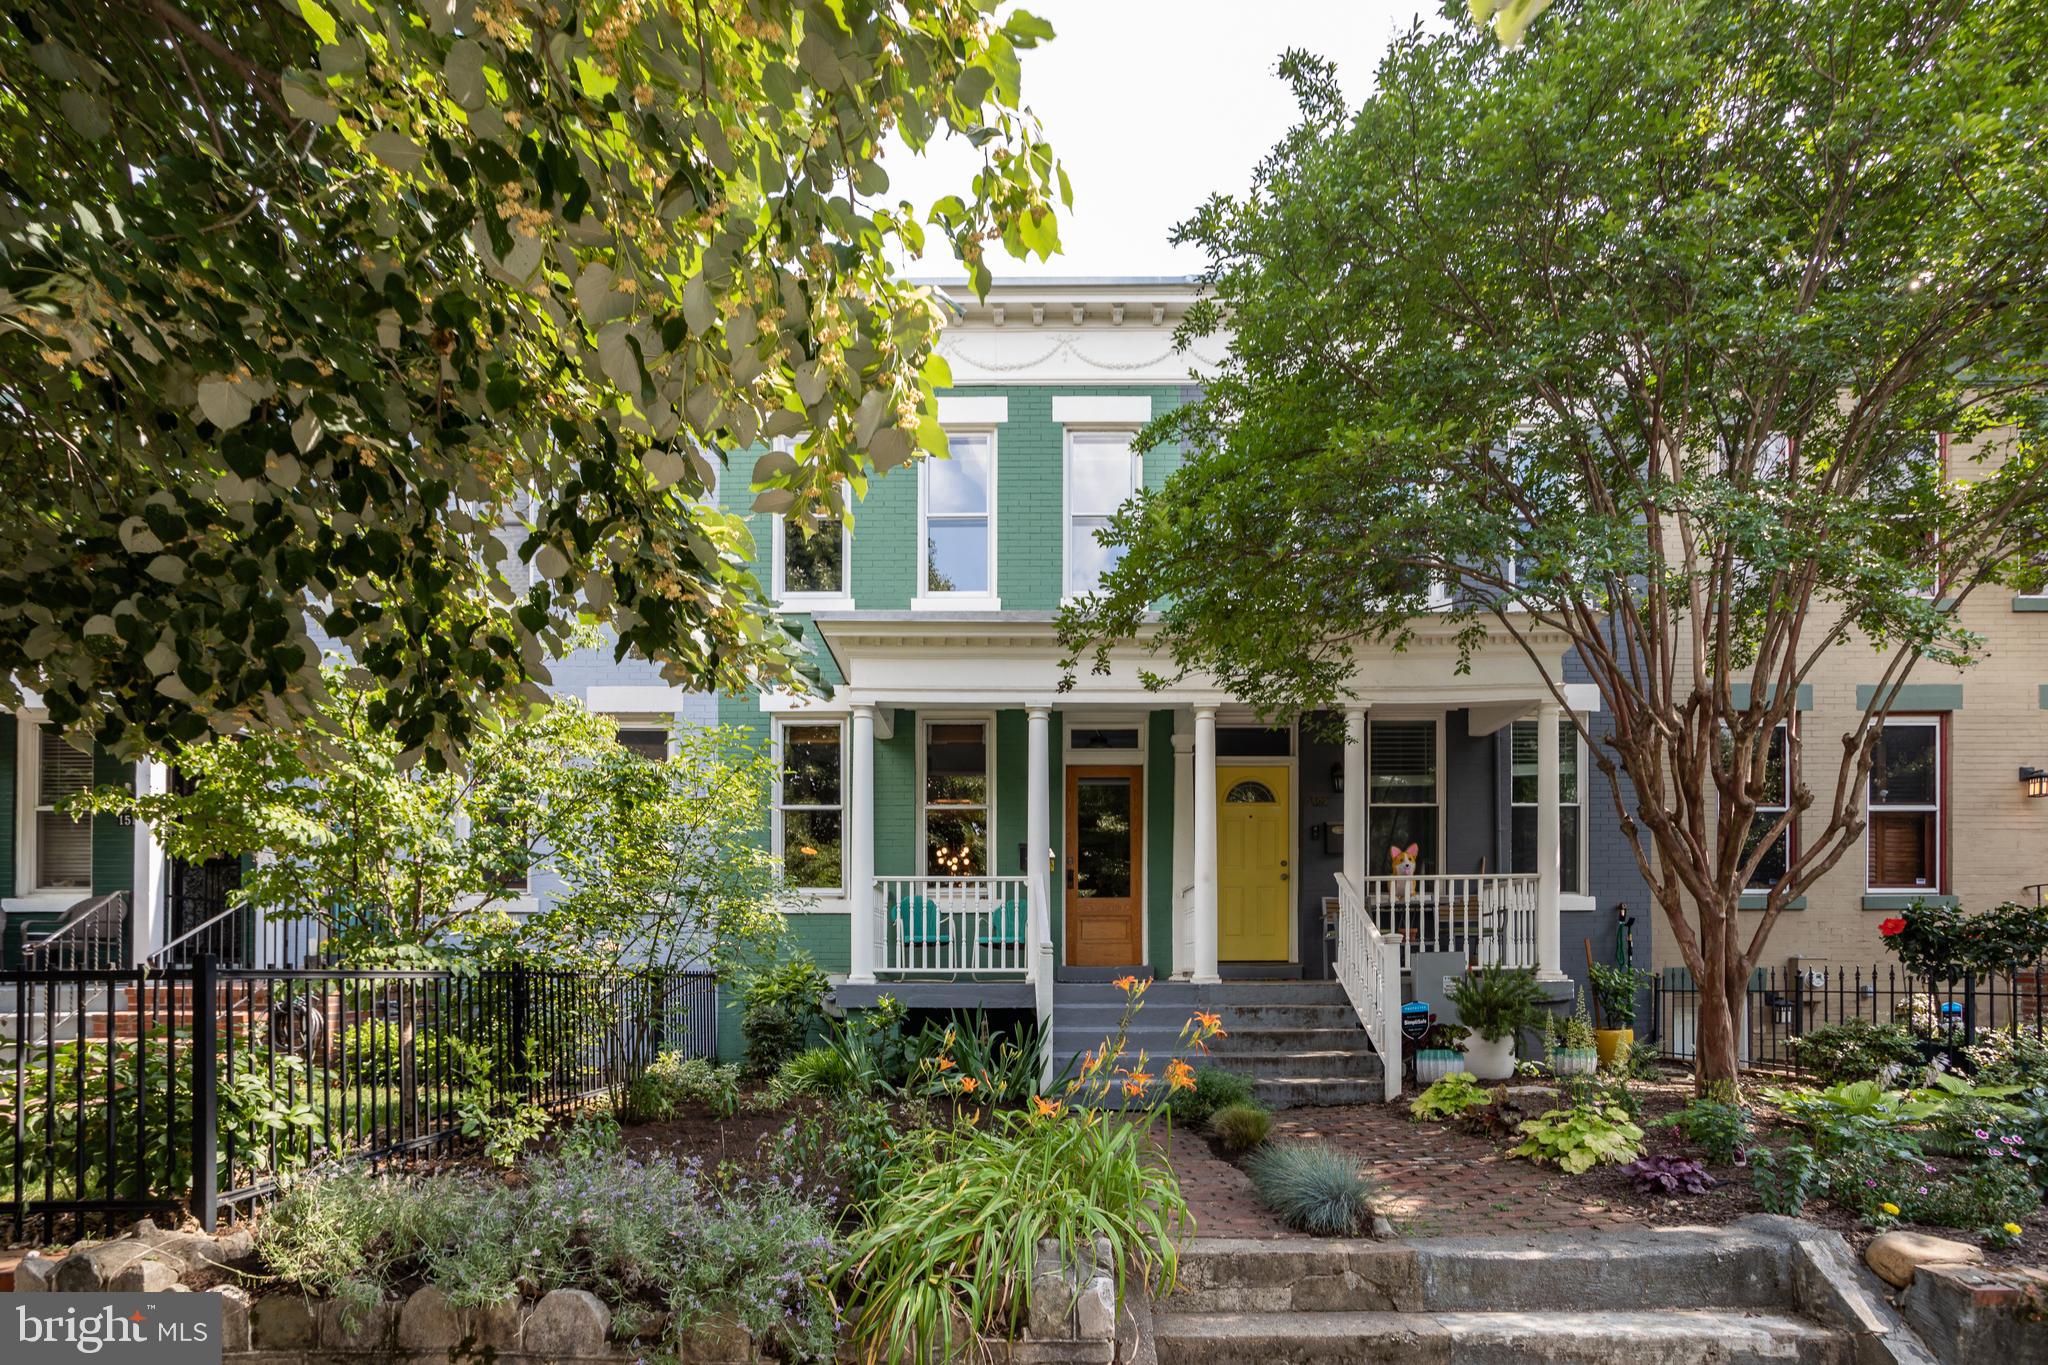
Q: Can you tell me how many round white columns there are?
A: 5